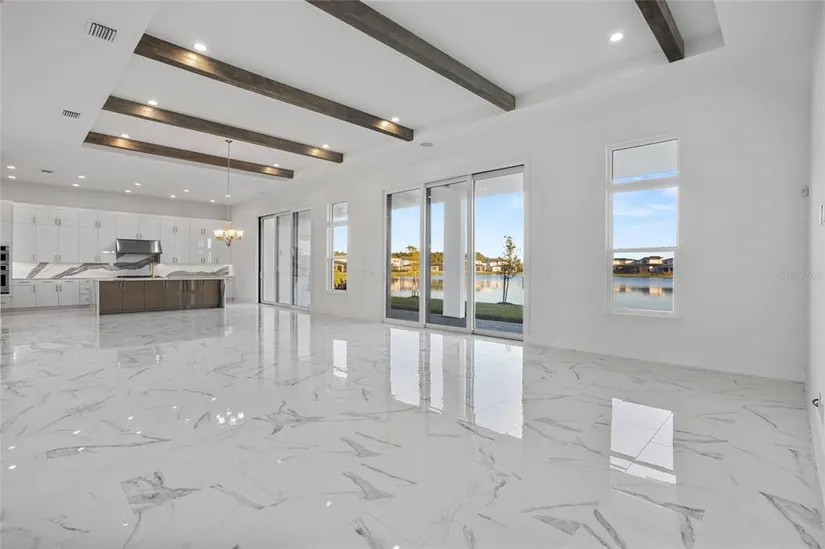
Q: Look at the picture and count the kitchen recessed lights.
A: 10